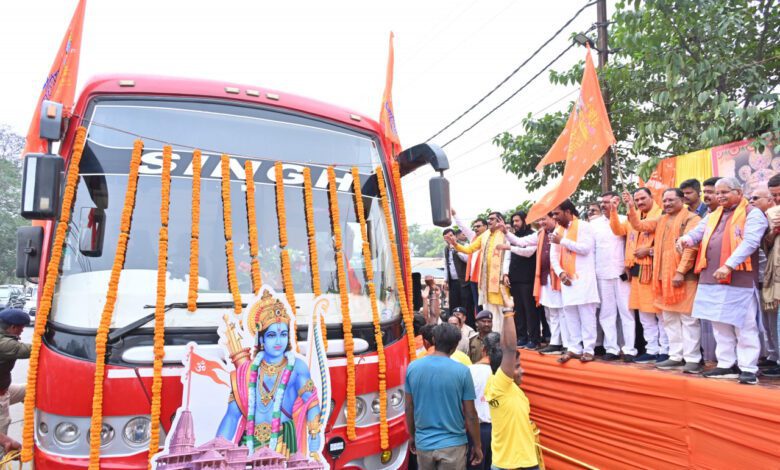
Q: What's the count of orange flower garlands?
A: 12